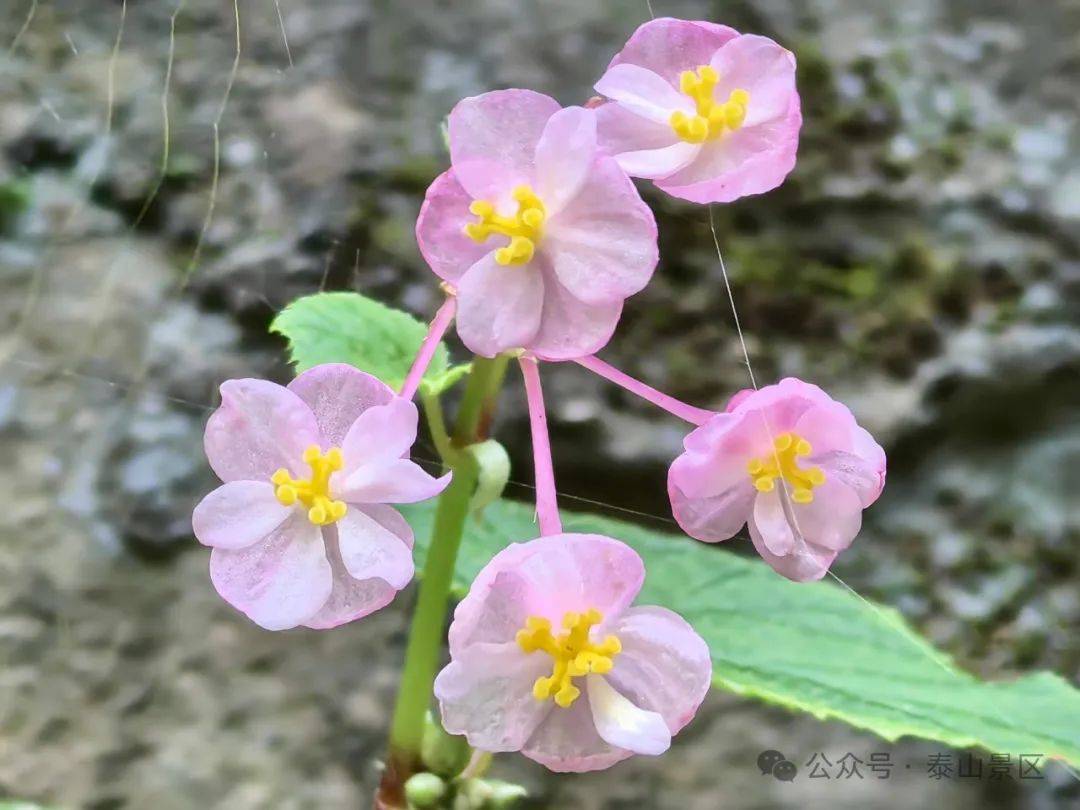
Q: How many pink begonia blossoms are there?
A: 5